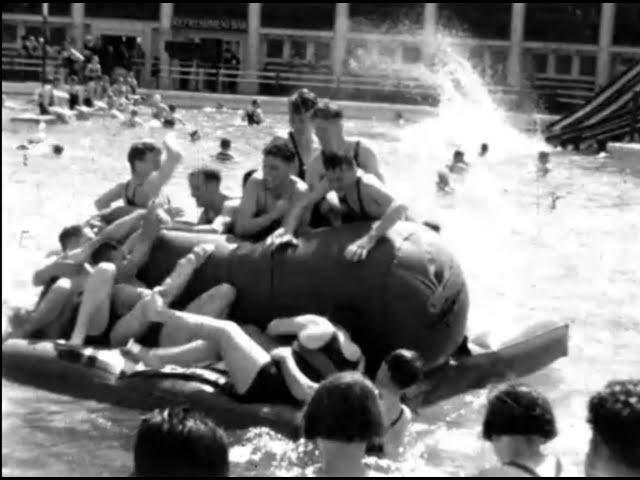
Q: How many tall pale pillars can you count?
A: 7